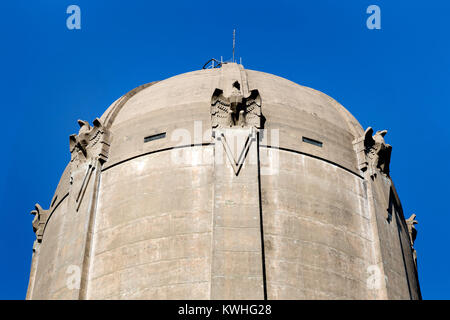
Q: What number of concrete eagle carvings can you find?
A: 5